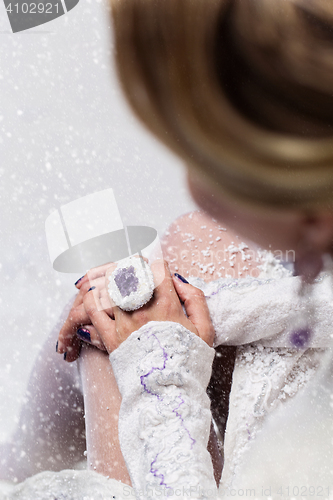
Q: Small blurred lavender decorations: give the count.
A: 1